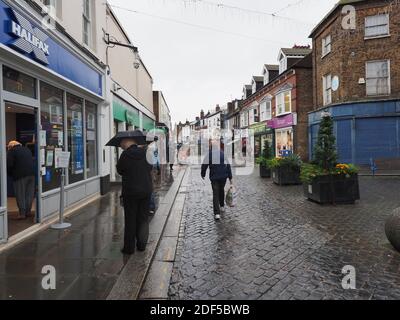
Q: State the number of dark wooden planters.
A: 3